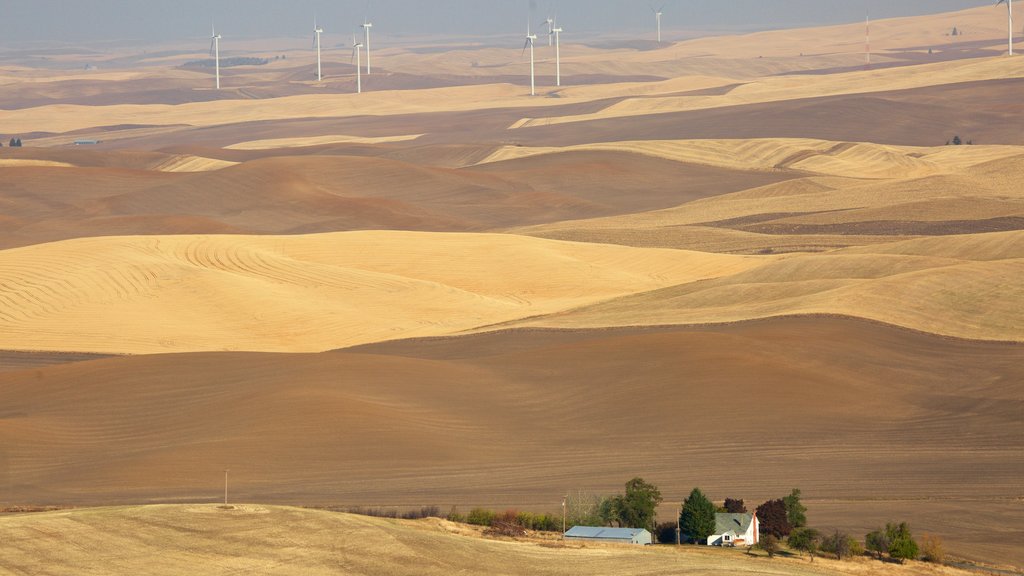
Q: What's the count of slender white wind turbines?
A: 9